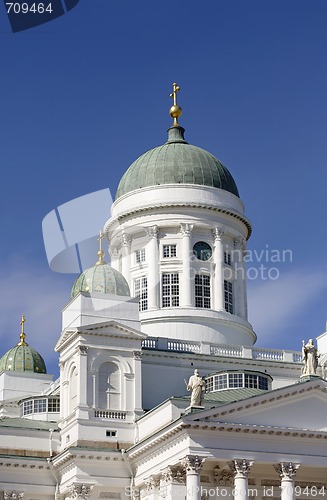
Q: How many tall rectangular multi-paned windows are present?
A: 4